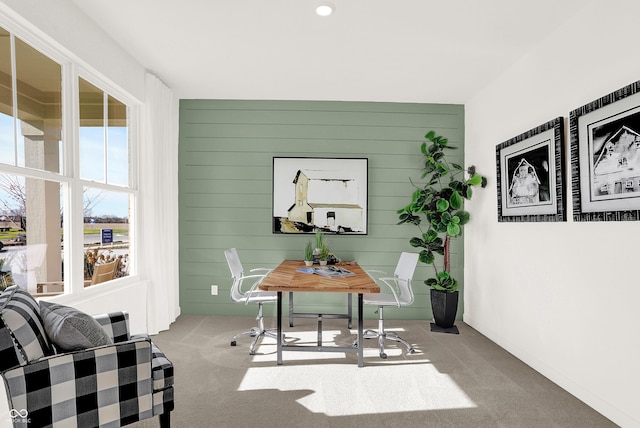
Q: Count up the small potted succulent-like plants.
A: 3